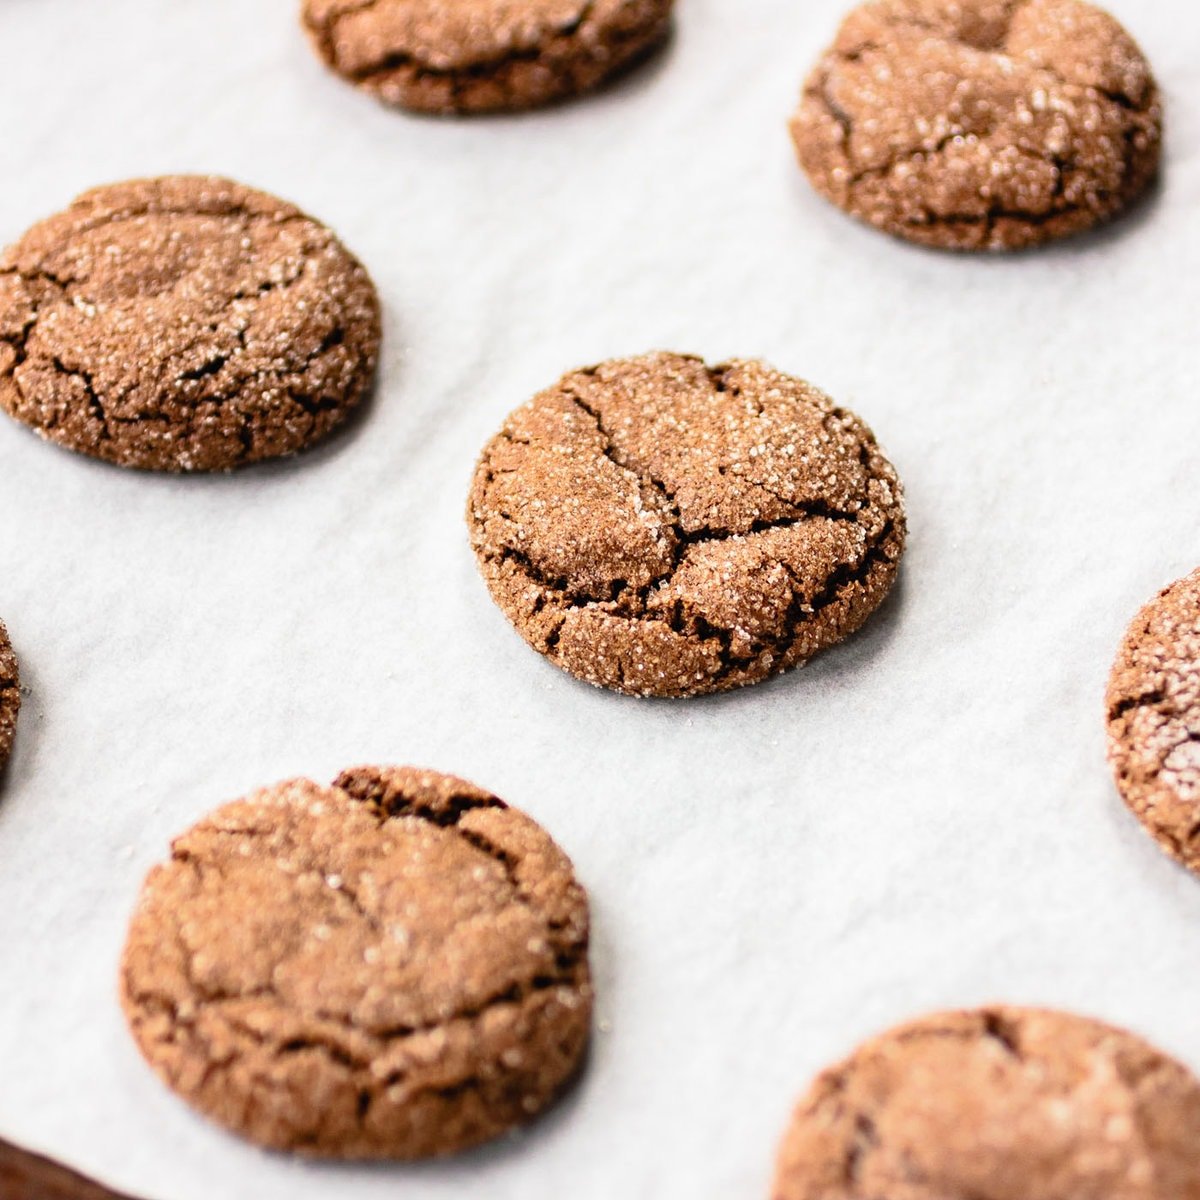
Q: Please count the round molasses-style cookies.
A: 8